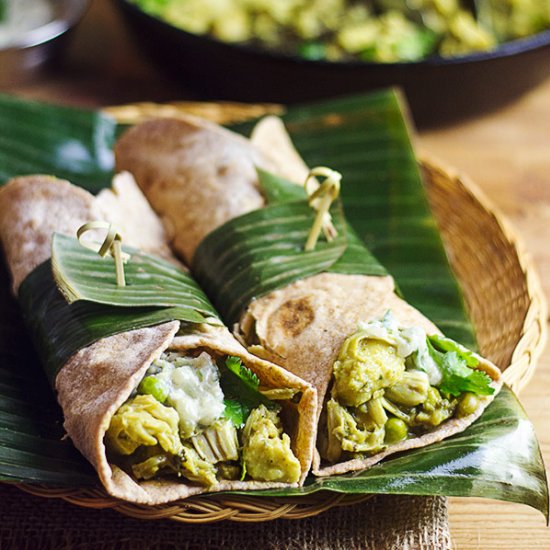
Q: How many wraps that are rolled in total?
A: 2